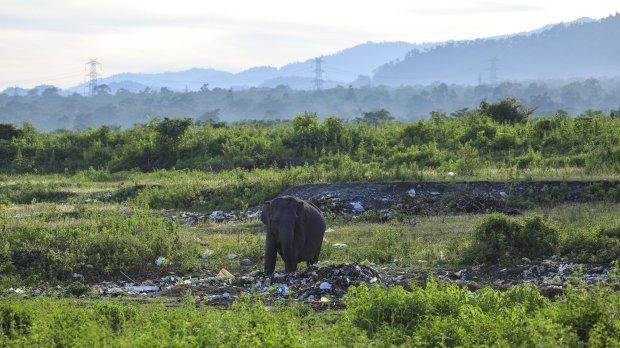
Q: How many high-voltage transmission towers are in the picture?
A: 3